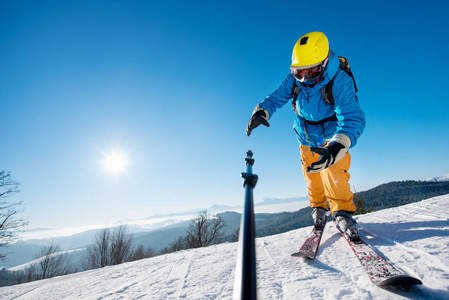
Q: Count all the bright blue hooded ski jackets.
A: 1